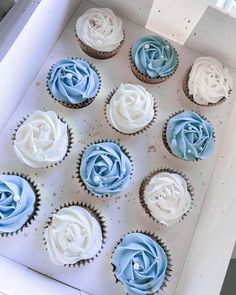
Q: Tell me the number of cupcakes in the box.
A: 12